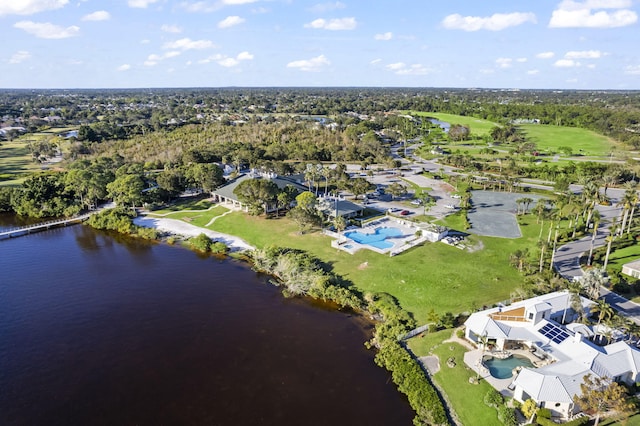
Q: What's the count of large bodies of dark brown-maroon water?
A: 1